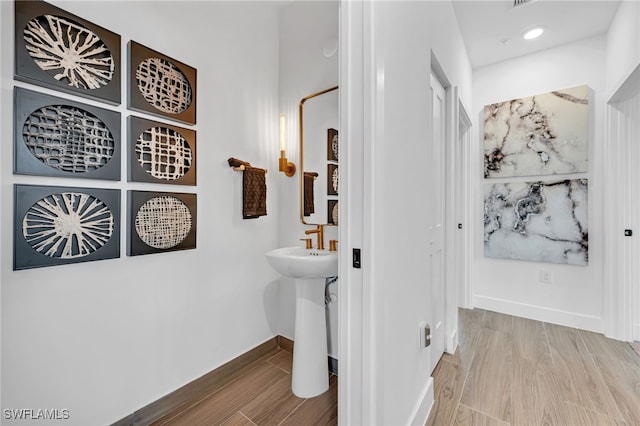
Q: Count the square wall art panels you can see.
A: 6